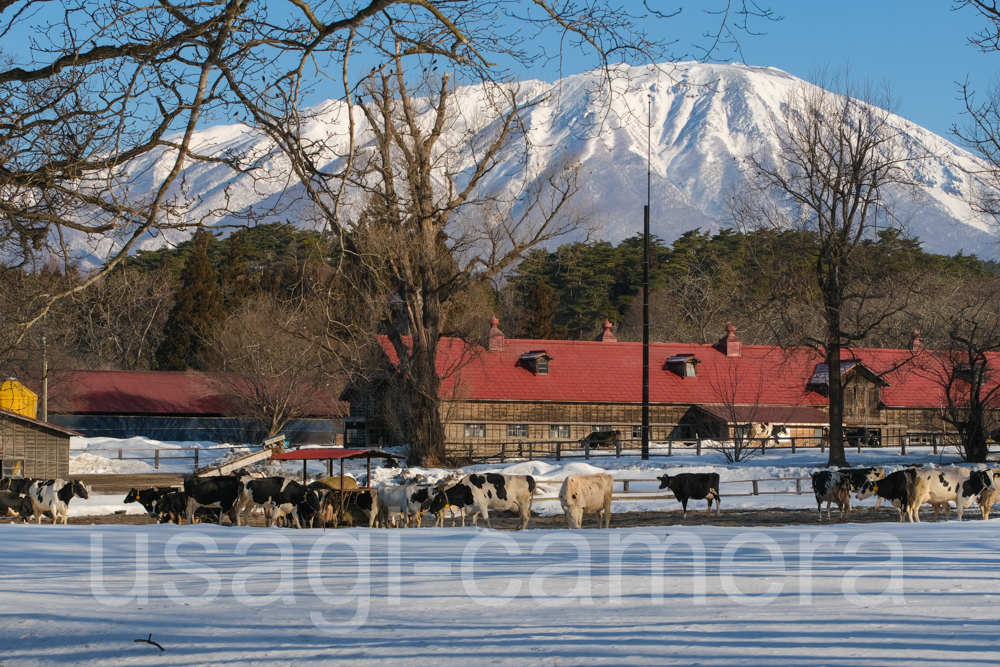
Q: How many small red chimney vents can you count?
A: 4